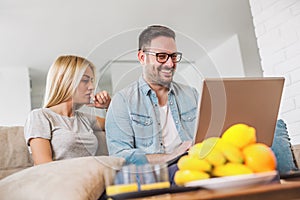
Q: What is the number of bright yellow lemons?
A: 7